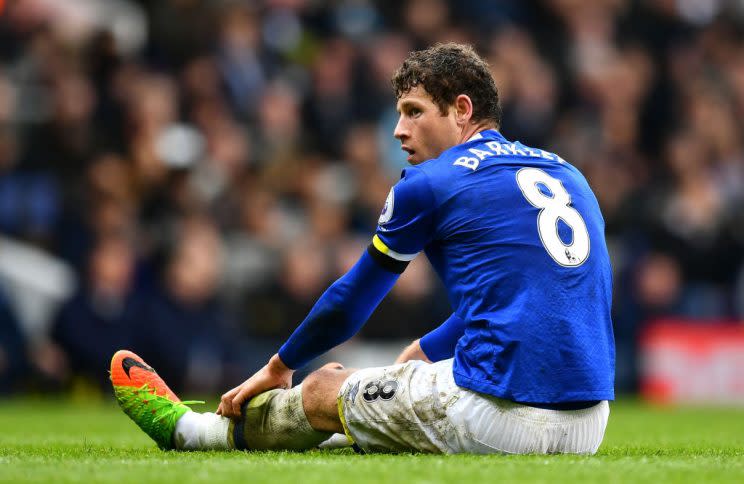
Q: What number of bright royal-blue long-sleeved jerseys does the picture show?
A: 1